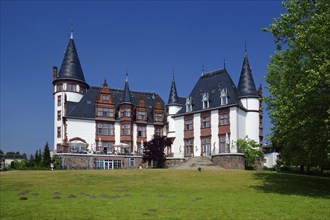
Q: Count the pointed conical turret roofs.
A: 4